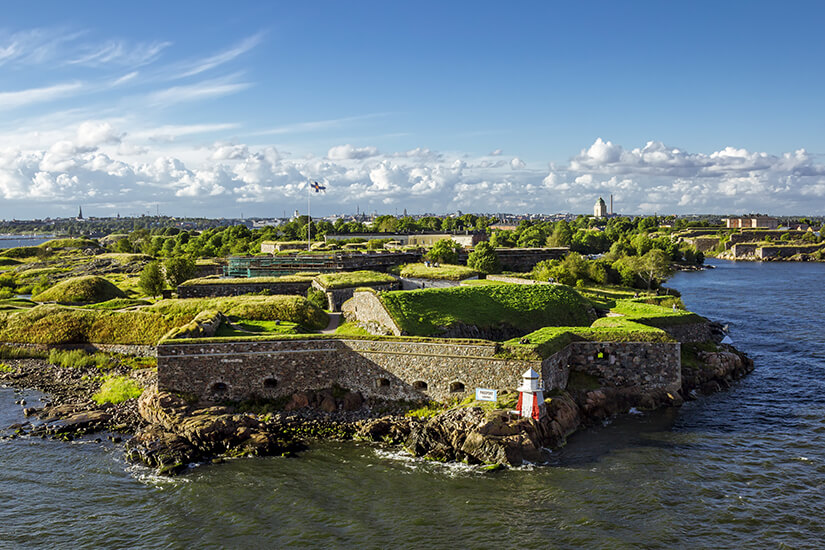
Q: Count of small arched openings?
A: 5